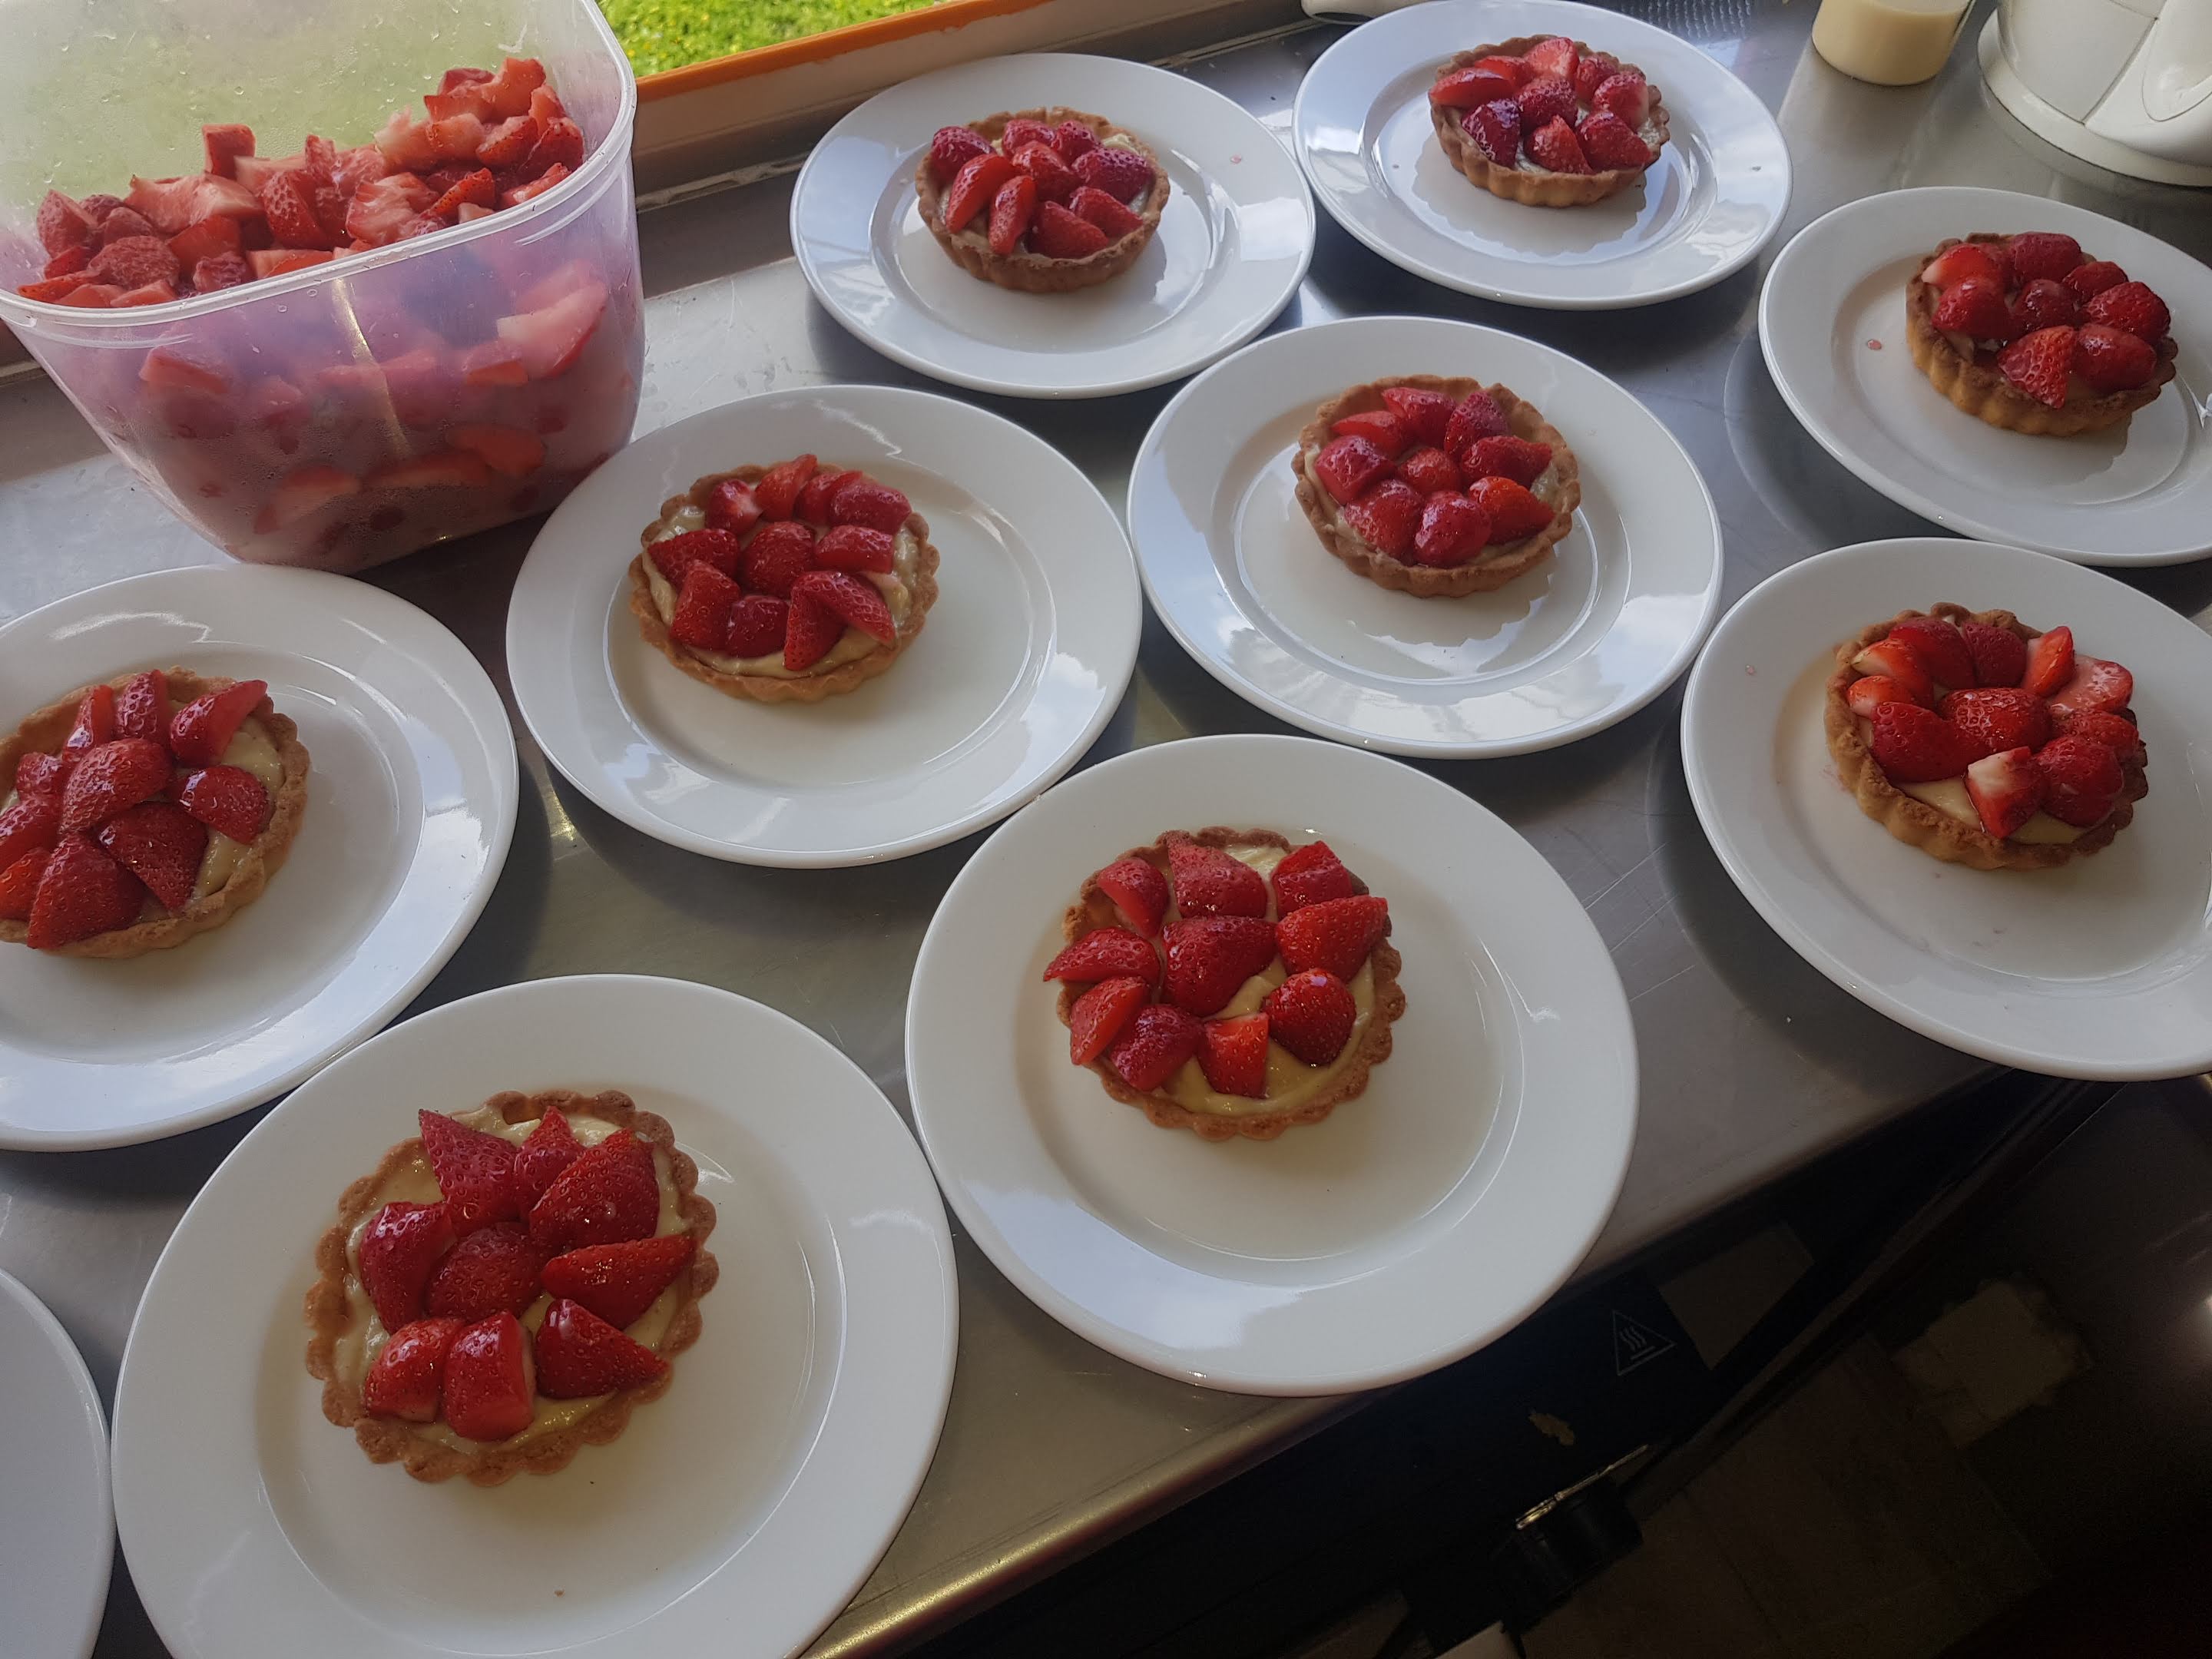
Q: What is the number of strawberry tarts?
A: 9